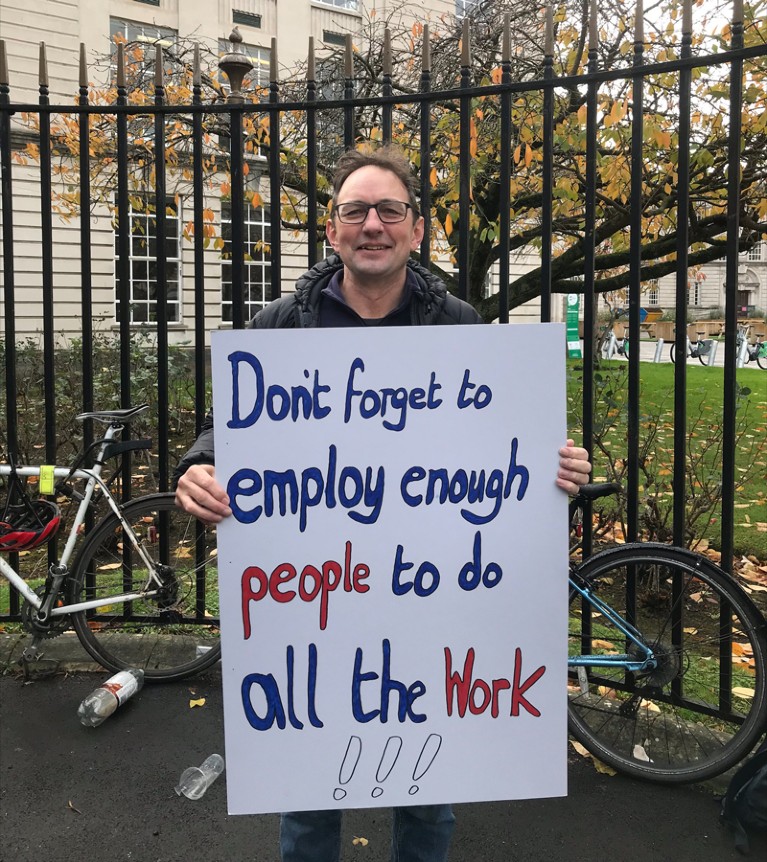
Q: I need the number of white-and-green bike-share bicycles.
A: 3